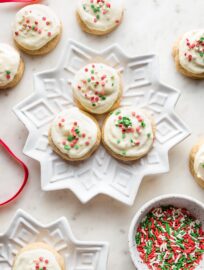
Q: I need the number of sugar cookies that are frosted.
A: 9